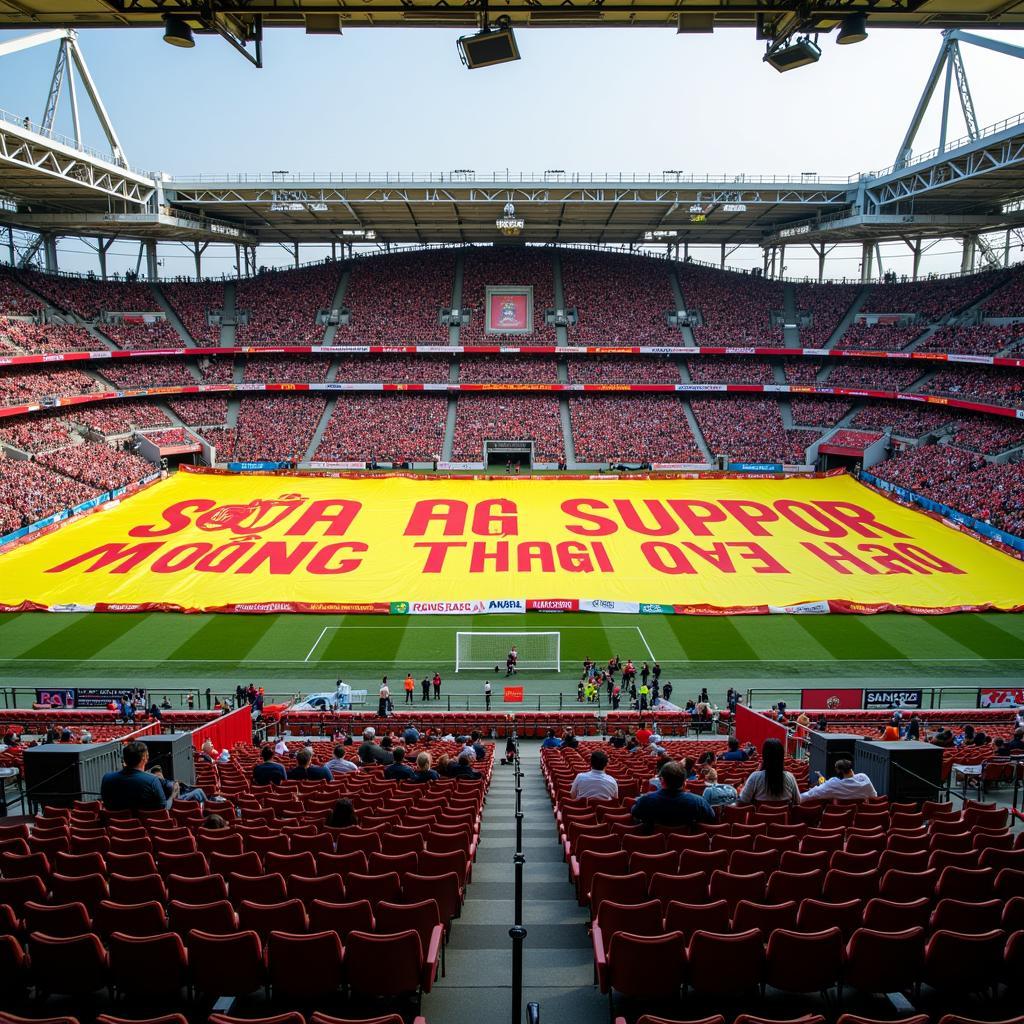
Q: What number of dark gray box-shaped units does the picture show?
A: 4